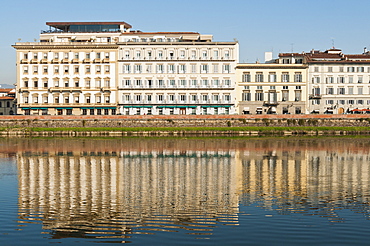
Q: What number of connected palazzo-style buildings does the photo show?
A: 4